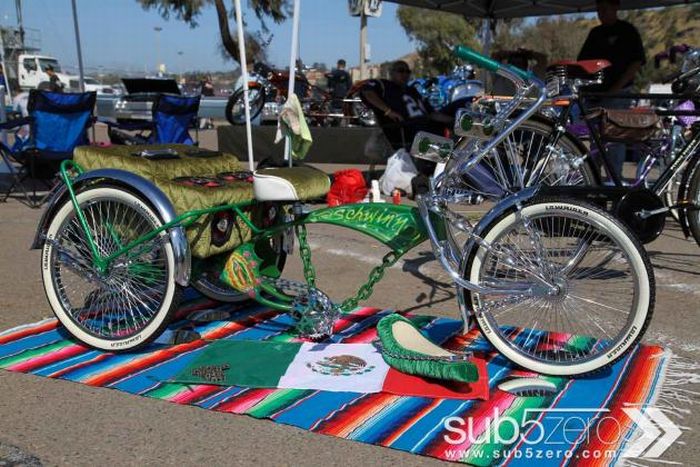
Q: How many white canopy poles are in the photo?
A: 2